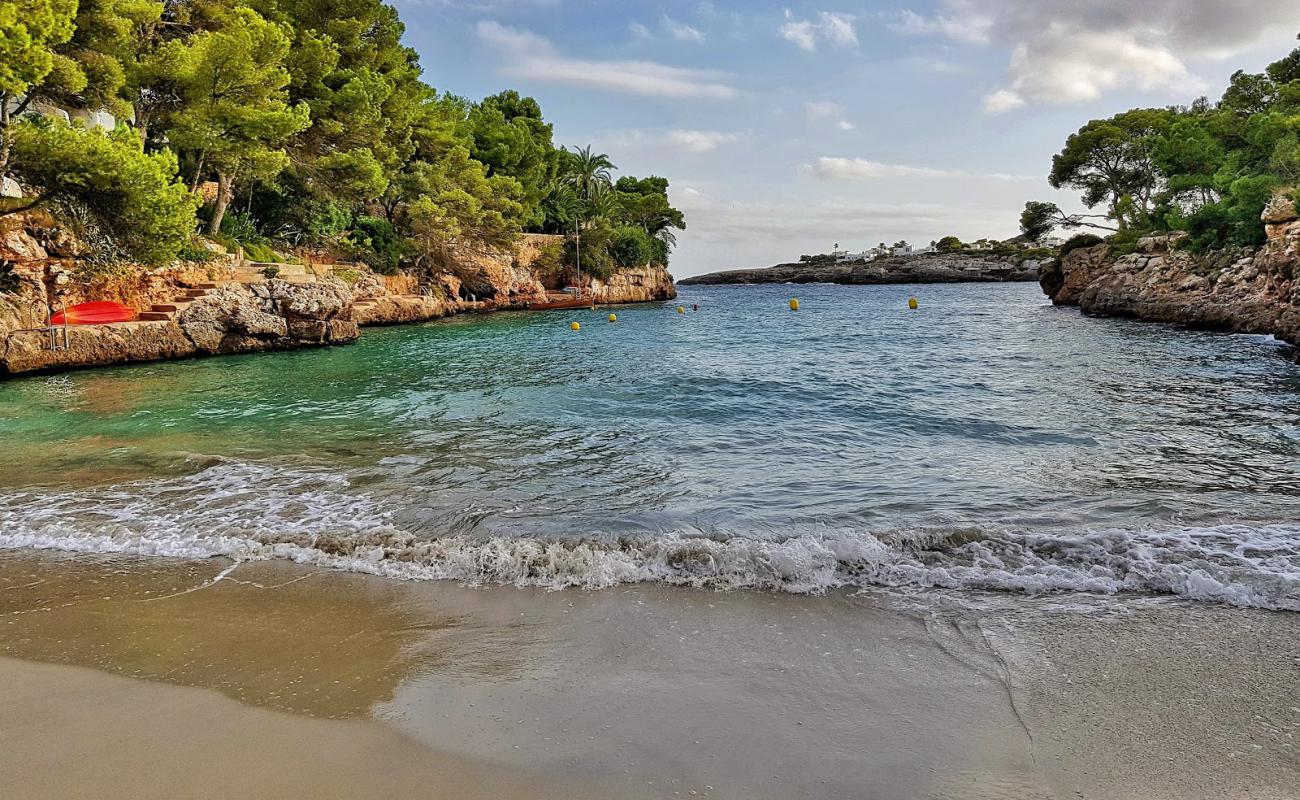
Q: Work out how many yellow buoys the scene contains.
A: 5